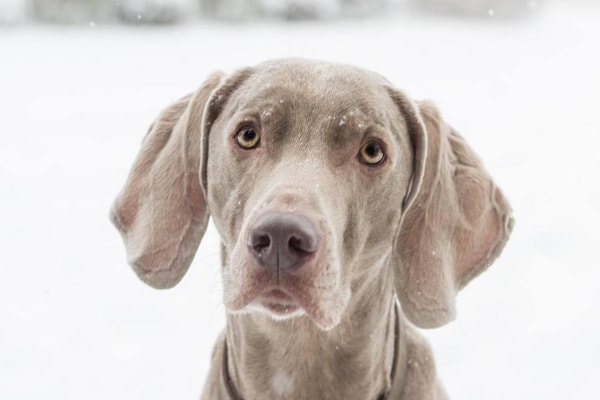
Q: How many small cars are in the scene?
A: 0